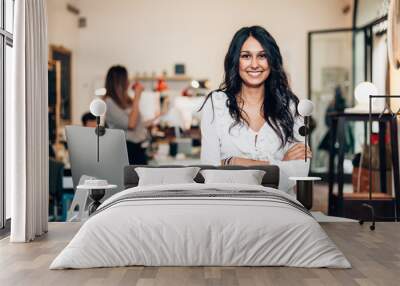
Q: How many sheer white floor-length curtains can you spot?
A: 1